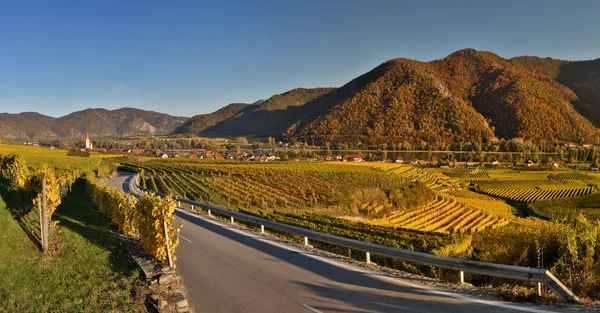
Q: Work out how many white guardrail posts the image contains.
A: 9